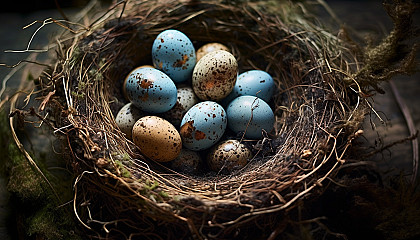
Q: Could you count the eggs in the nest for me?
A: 13